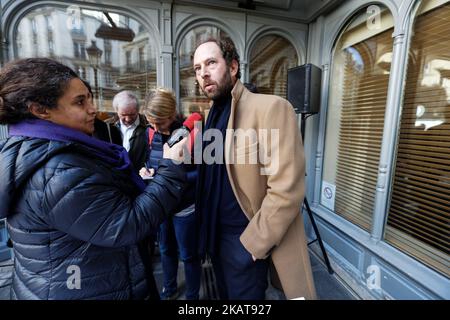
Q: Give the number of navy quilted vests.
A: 1